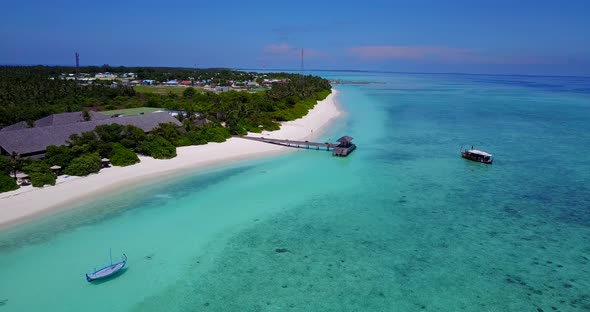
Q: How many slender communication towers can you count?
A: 2